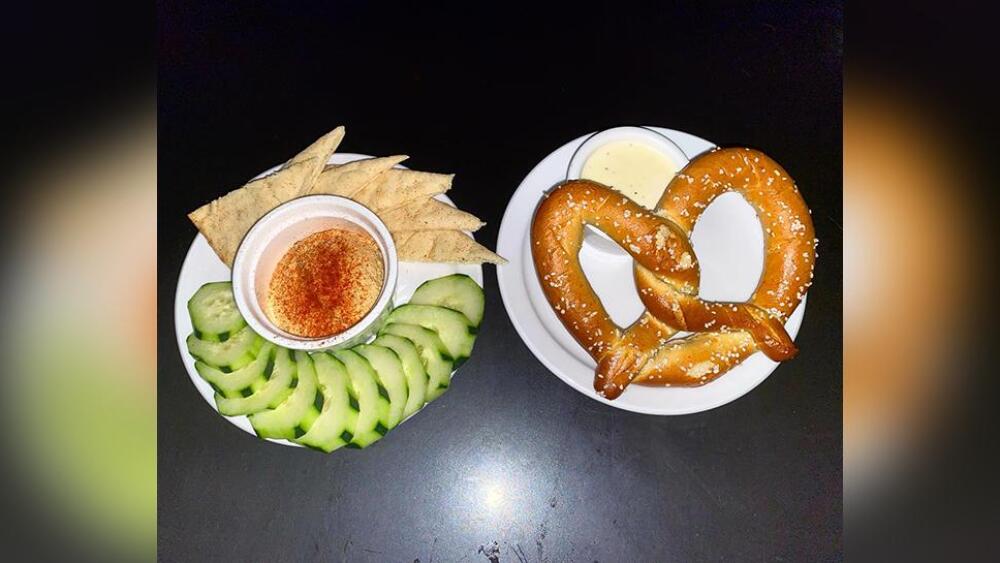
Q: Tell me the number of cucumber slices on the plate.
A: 12